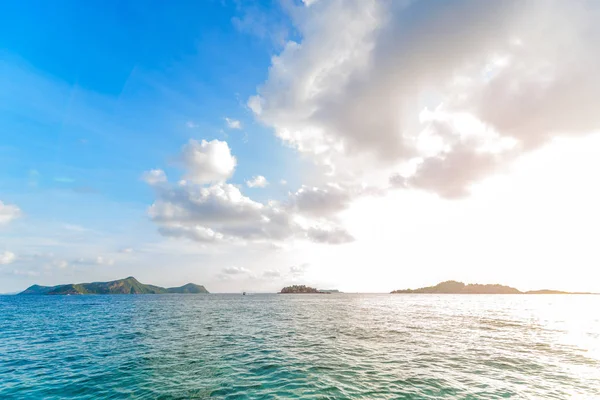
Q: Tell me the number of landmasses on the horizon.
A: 3